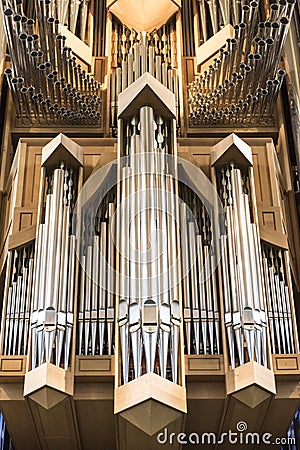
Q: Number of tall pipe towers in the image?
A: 3